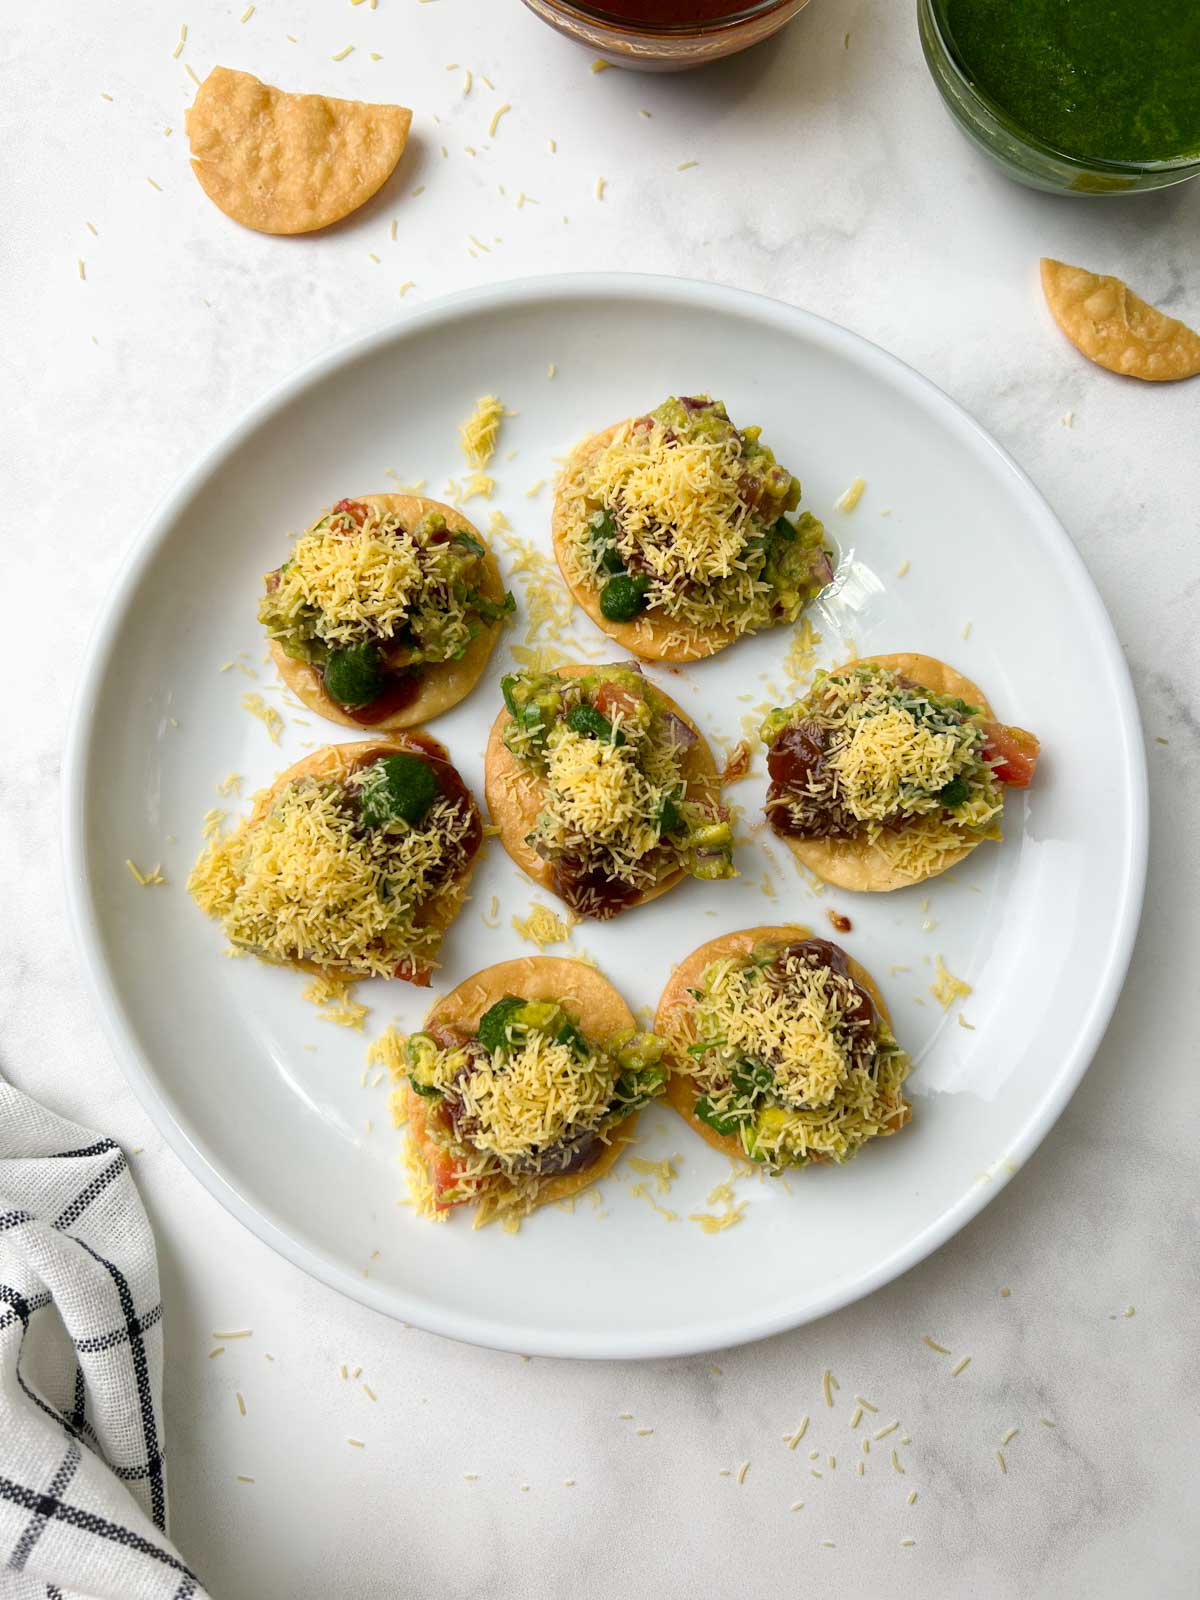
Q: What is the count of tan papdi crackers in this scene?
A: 9